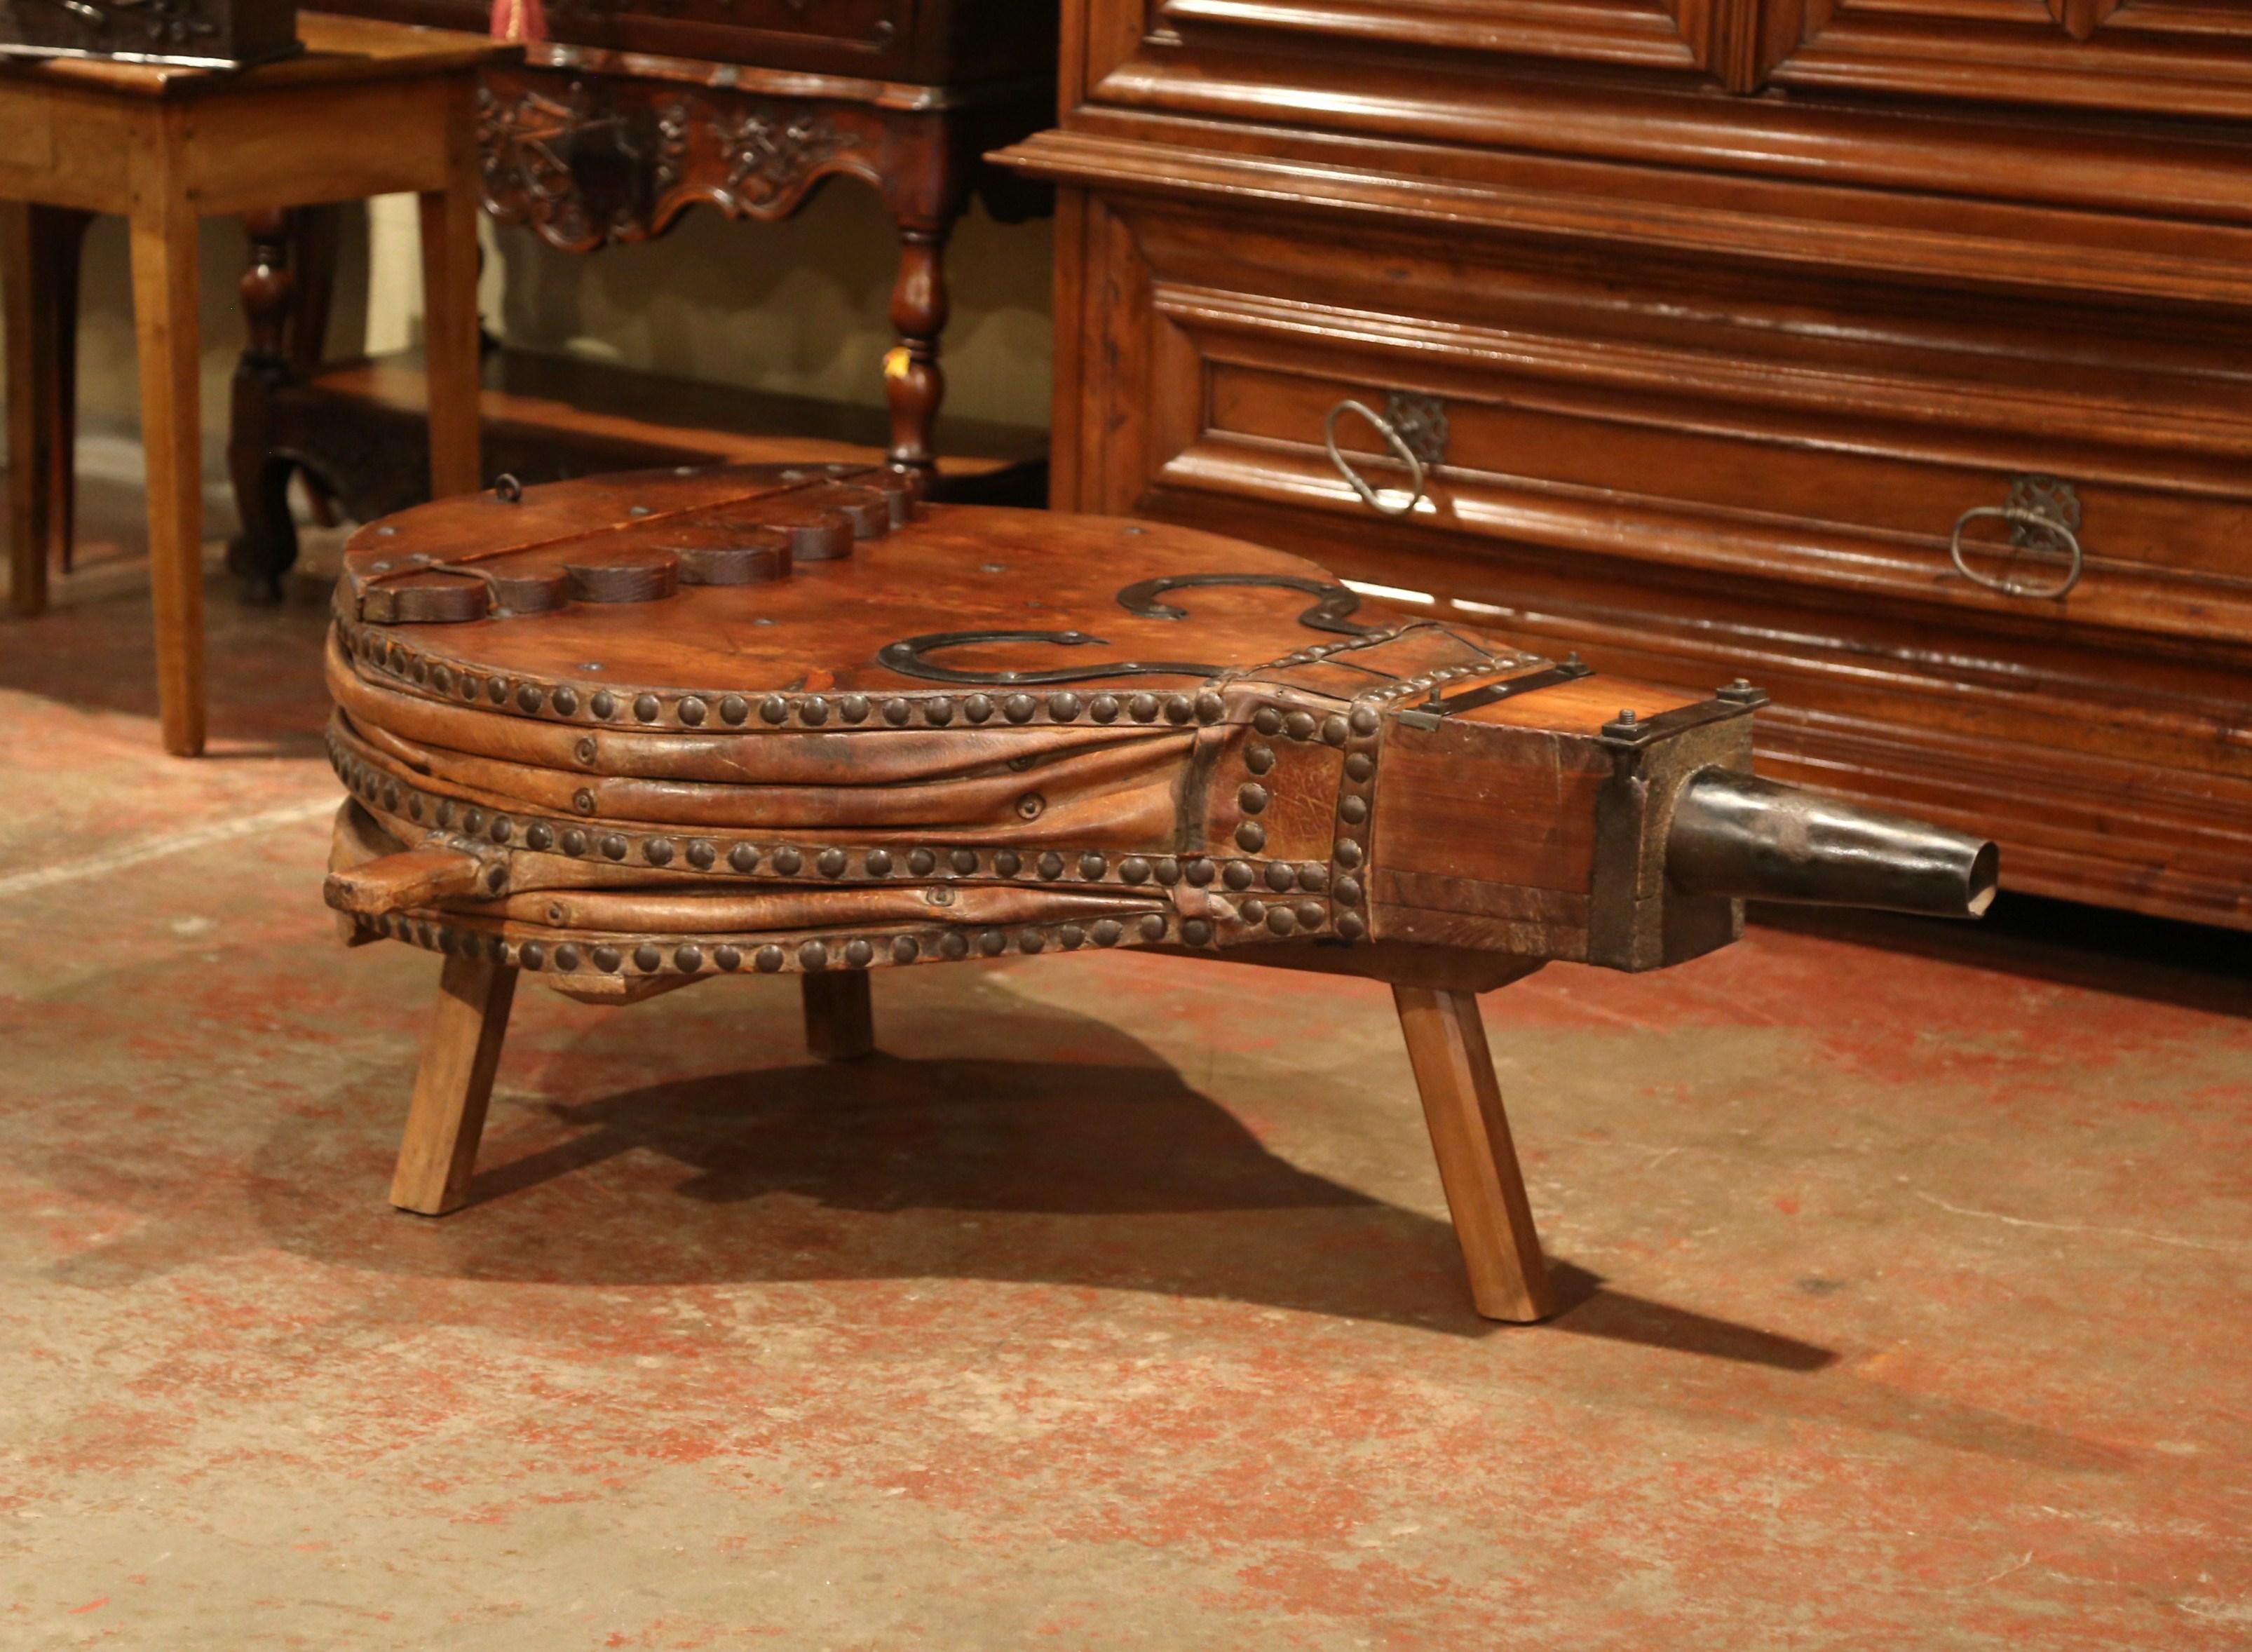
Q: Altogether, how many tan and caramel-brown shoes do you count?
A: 0